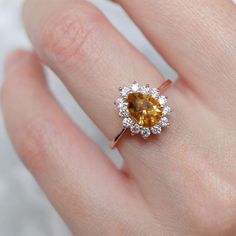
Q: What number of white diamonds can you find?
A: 13